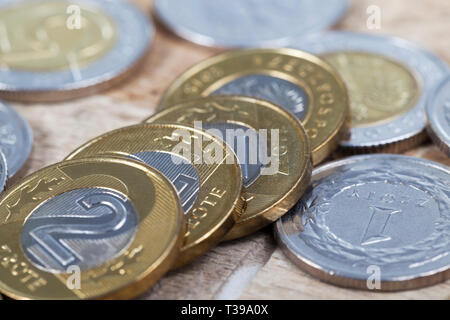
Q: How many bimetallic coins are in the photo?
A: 6